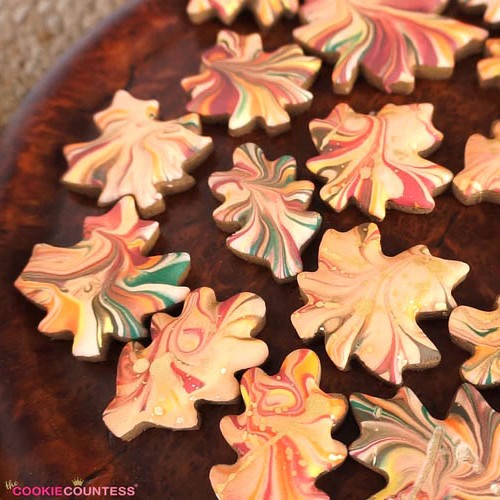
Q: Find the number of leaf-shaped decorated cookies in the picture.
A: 15